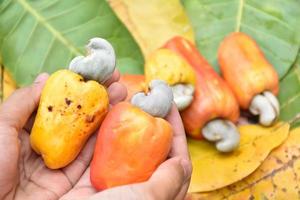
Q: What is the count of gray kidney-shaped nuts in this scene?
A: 5